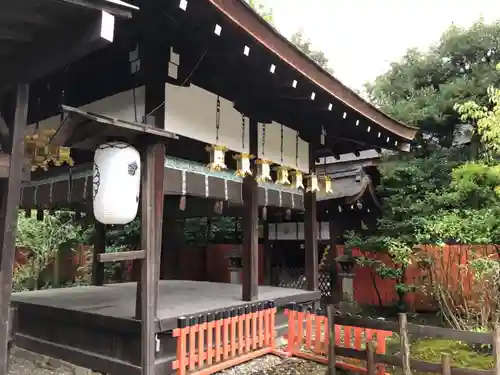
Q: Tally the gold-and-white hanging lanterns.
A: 7